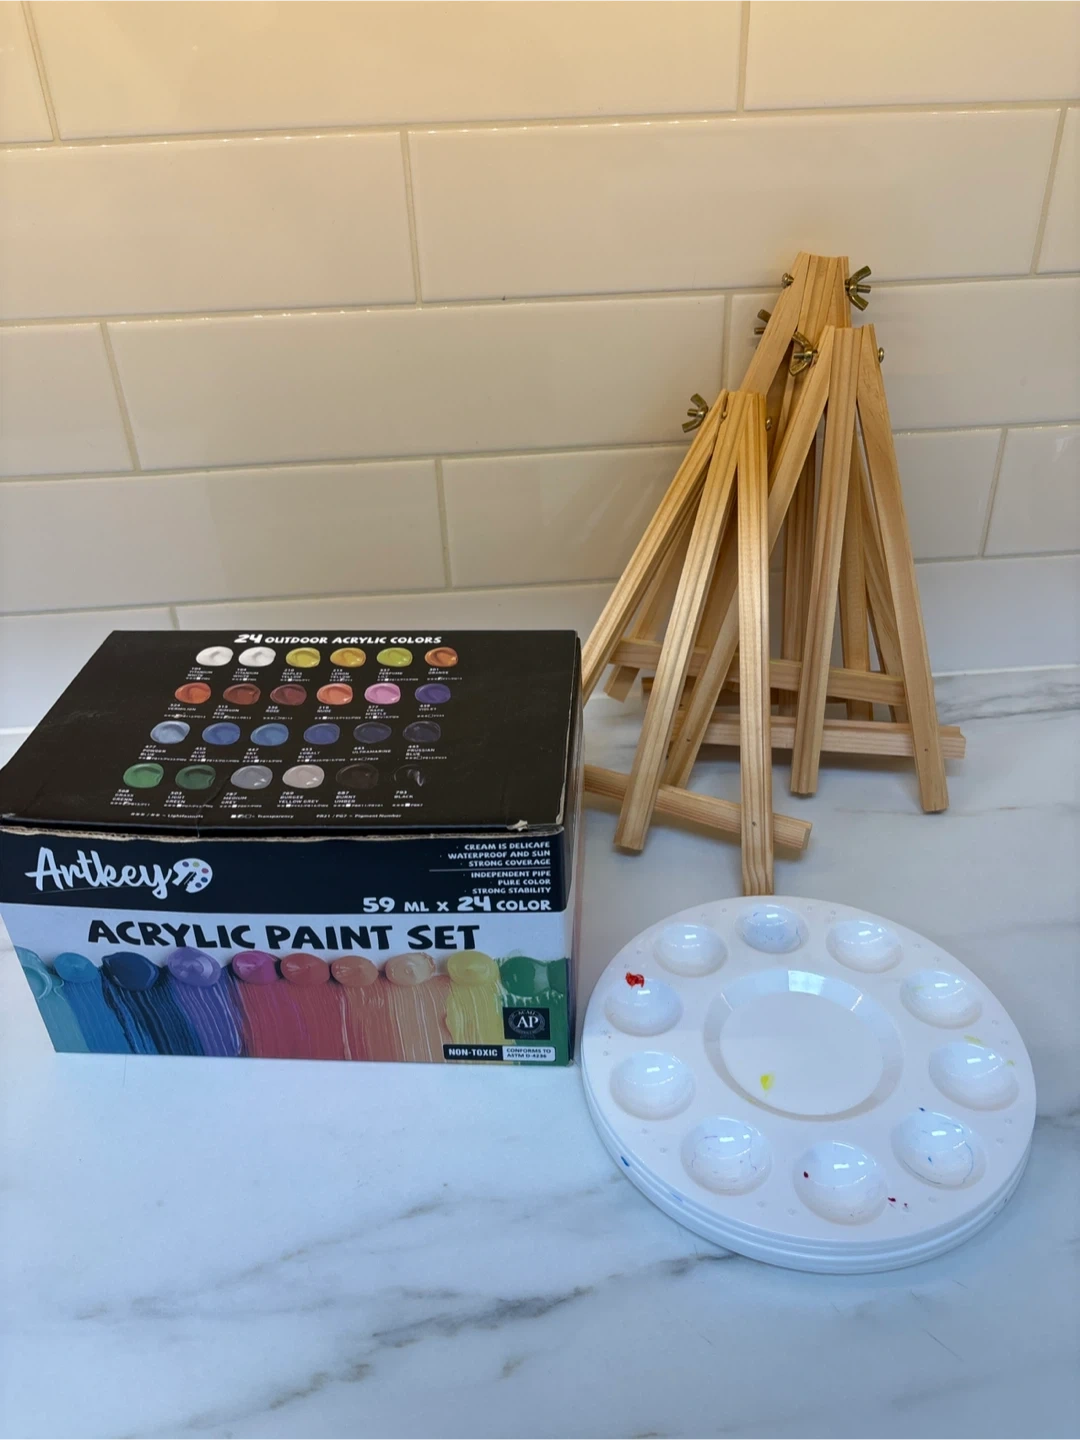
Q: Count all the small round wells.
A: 10